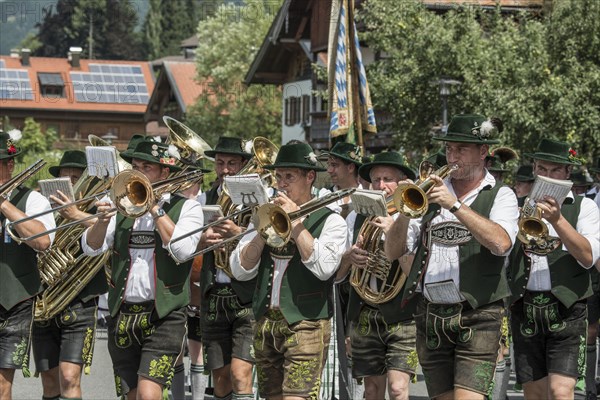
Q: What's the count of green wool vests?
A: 8